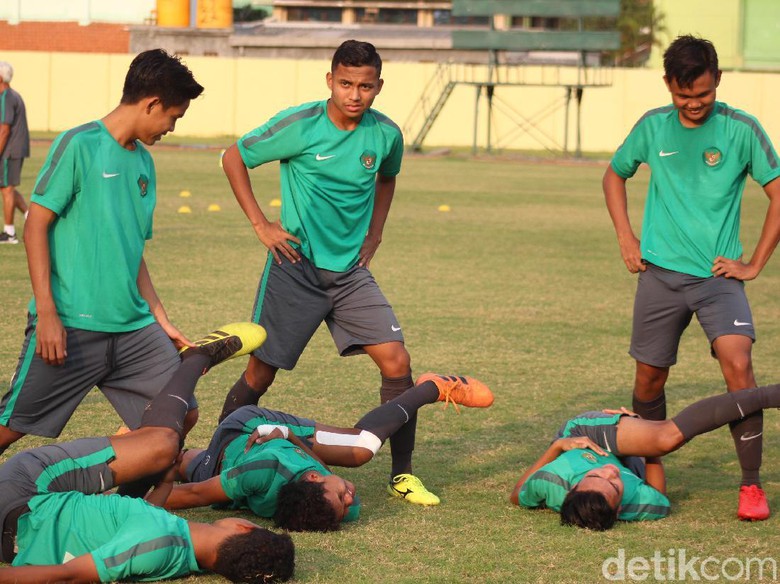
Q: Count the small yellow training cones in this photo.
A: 5